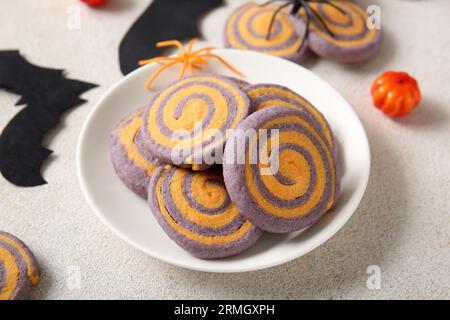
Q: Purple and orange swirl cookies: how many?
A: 8